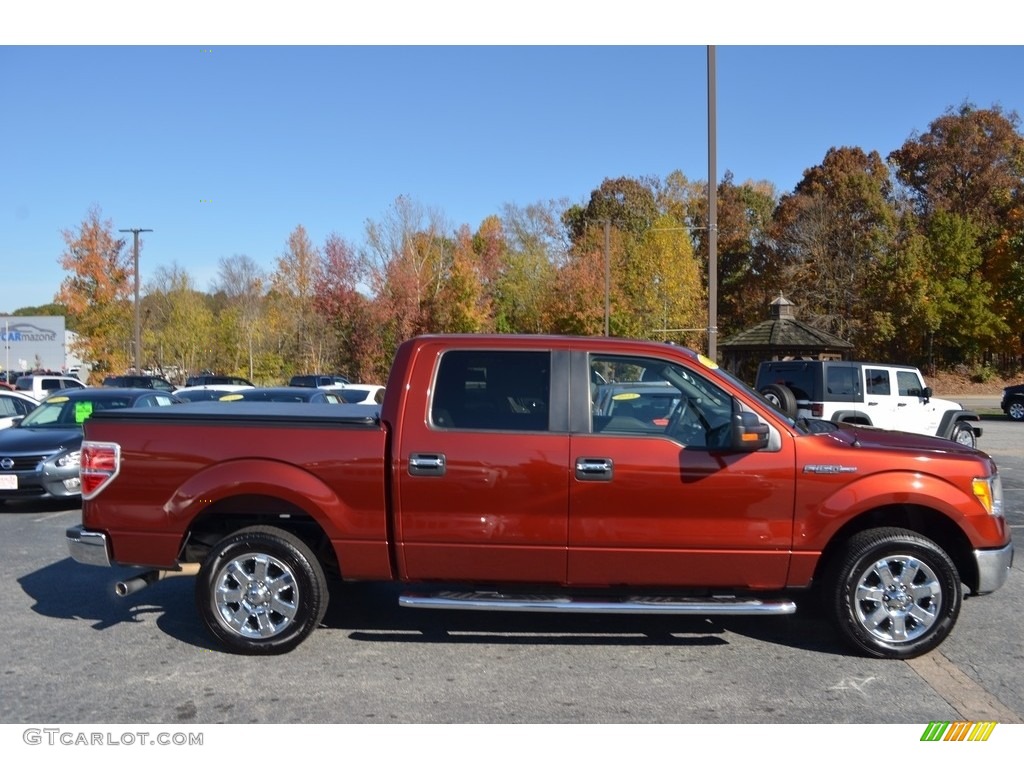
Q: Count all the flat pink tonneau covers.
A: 0